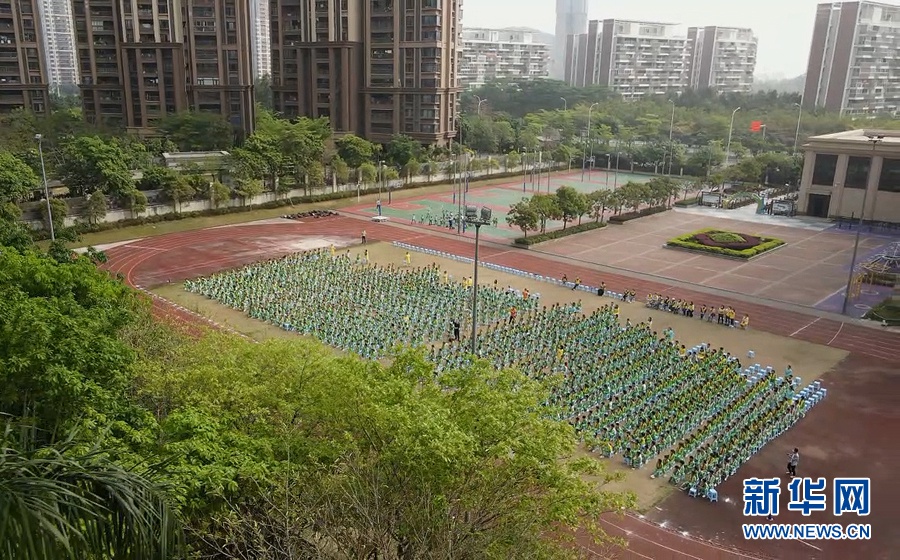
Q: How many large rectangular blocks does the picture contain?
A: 2